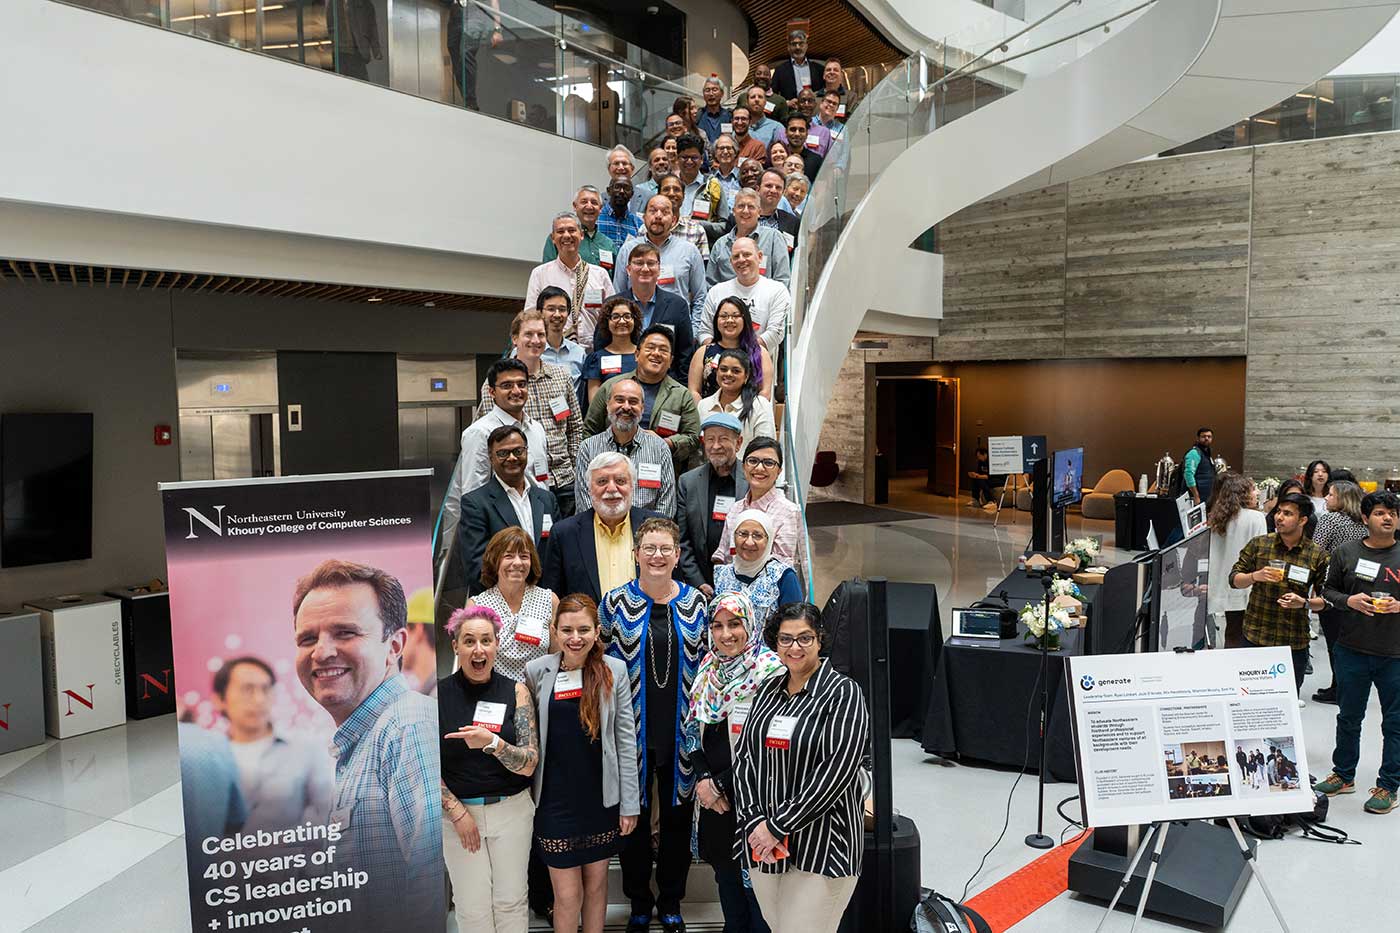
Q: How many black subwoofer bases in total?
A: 1